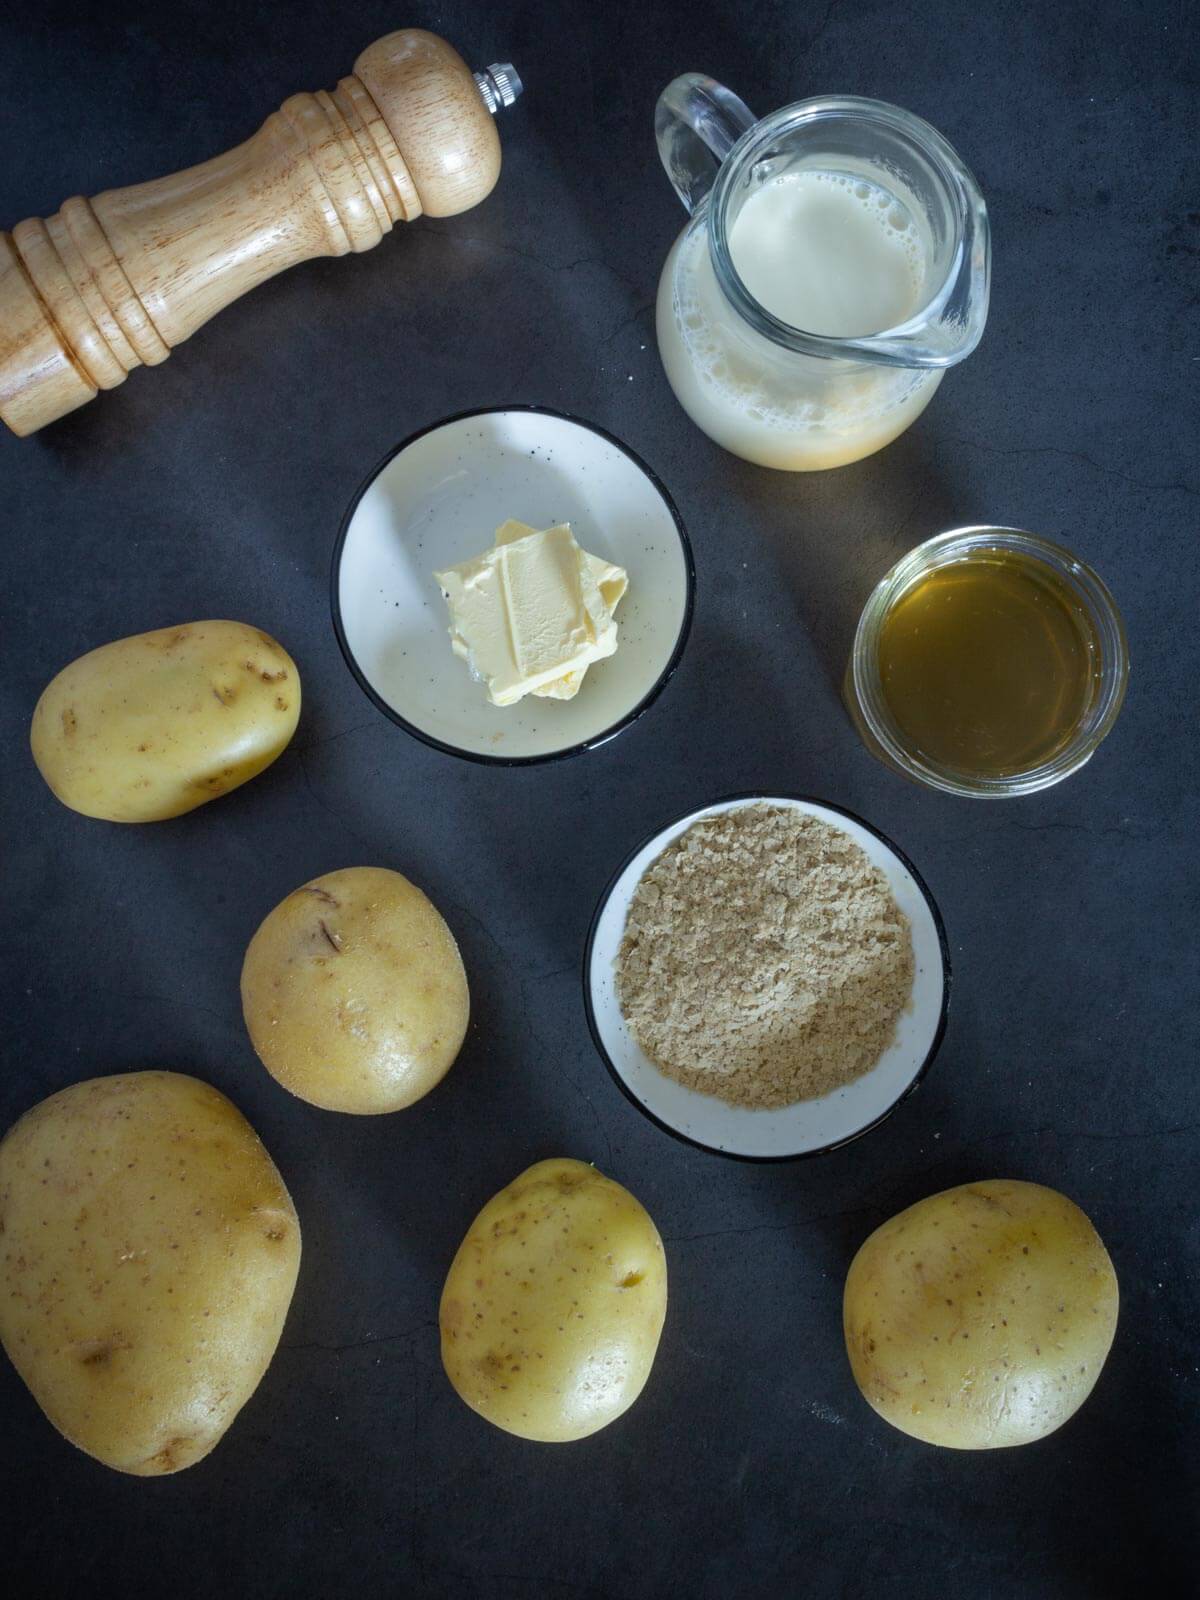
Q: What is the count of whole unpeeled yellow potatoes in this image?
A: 5